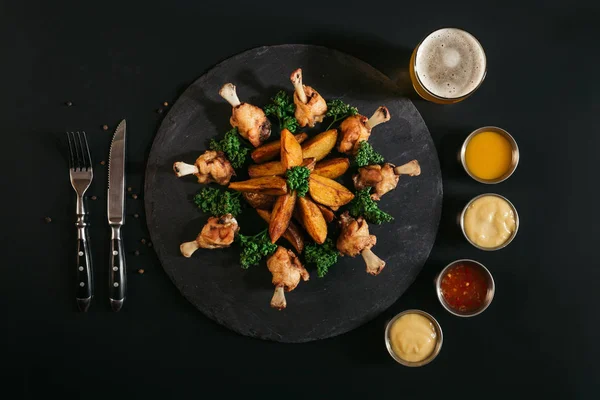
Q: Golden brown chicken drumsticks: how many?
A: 8